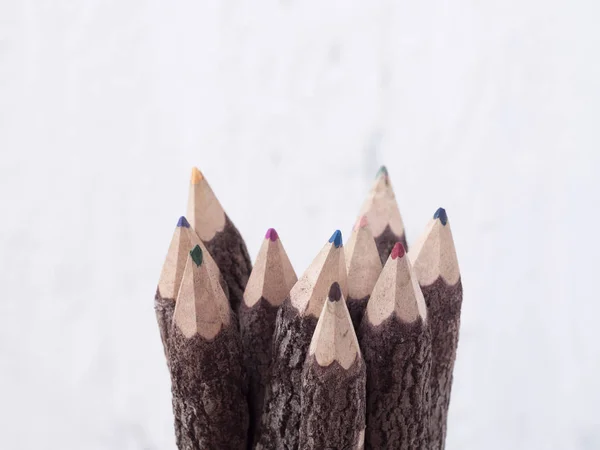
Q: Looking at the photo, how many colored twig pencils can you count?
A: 10